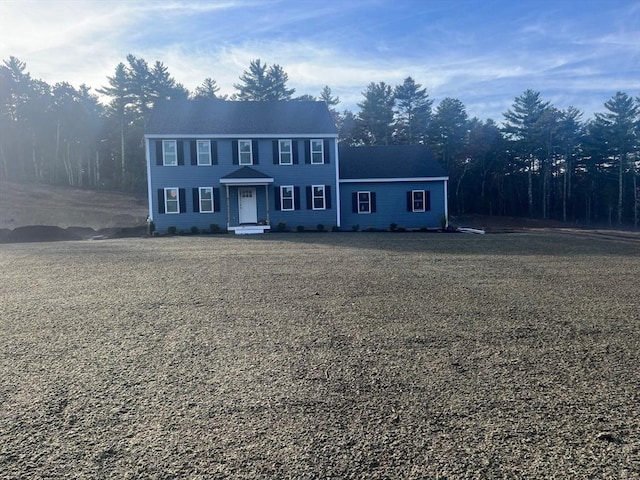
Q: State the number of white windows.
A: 11